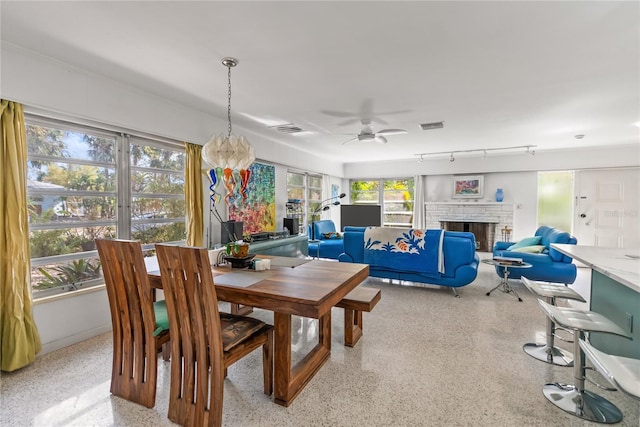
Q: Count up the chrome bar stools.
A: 3